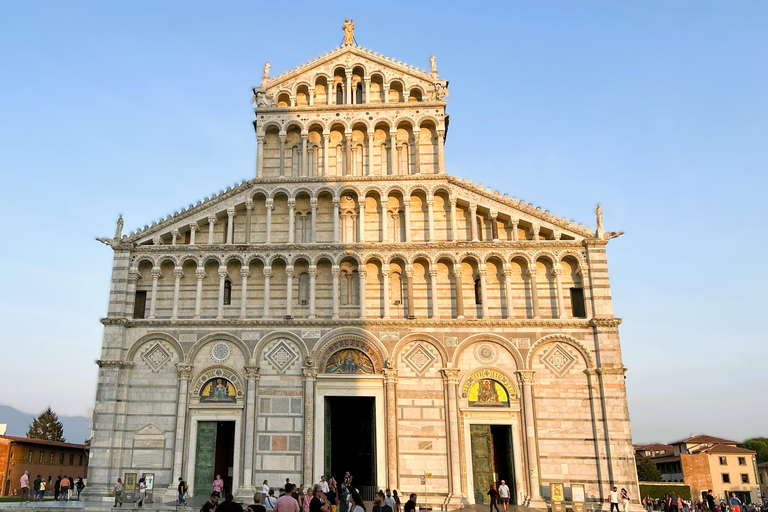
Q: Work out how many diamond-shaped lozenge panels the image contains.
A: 4